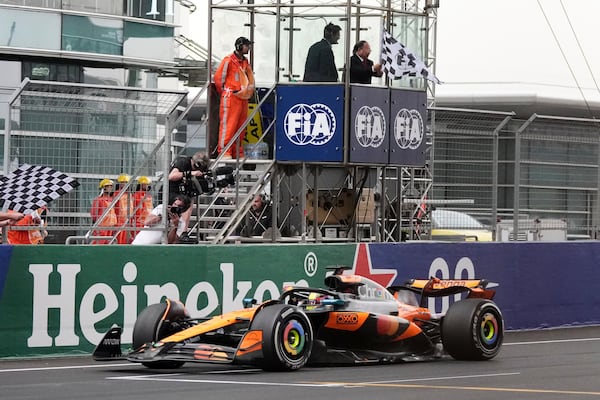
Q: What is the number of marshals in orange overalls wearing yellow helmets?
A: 3